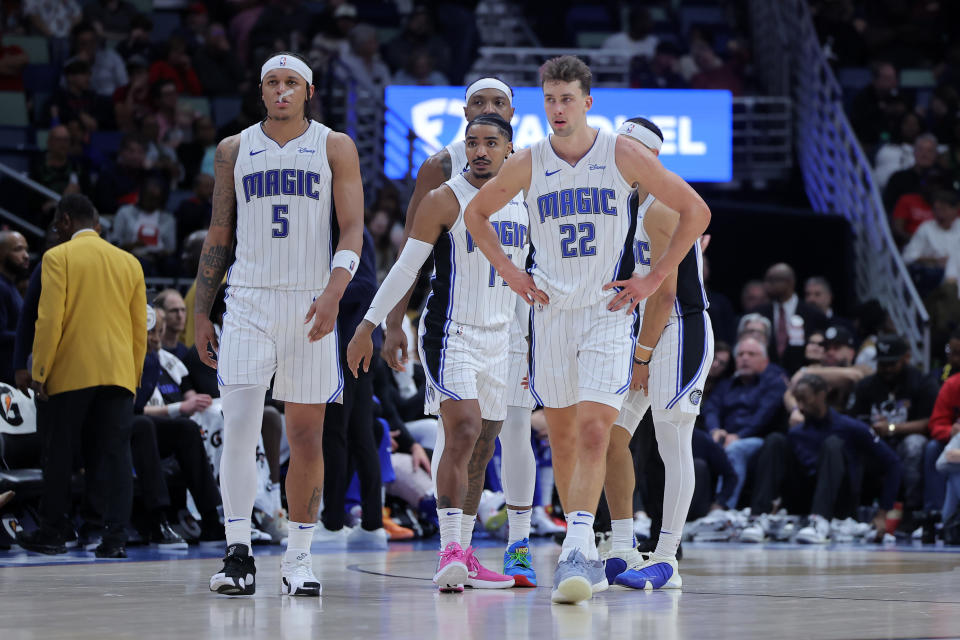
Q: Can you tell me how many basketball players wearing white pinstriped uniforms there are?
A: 5